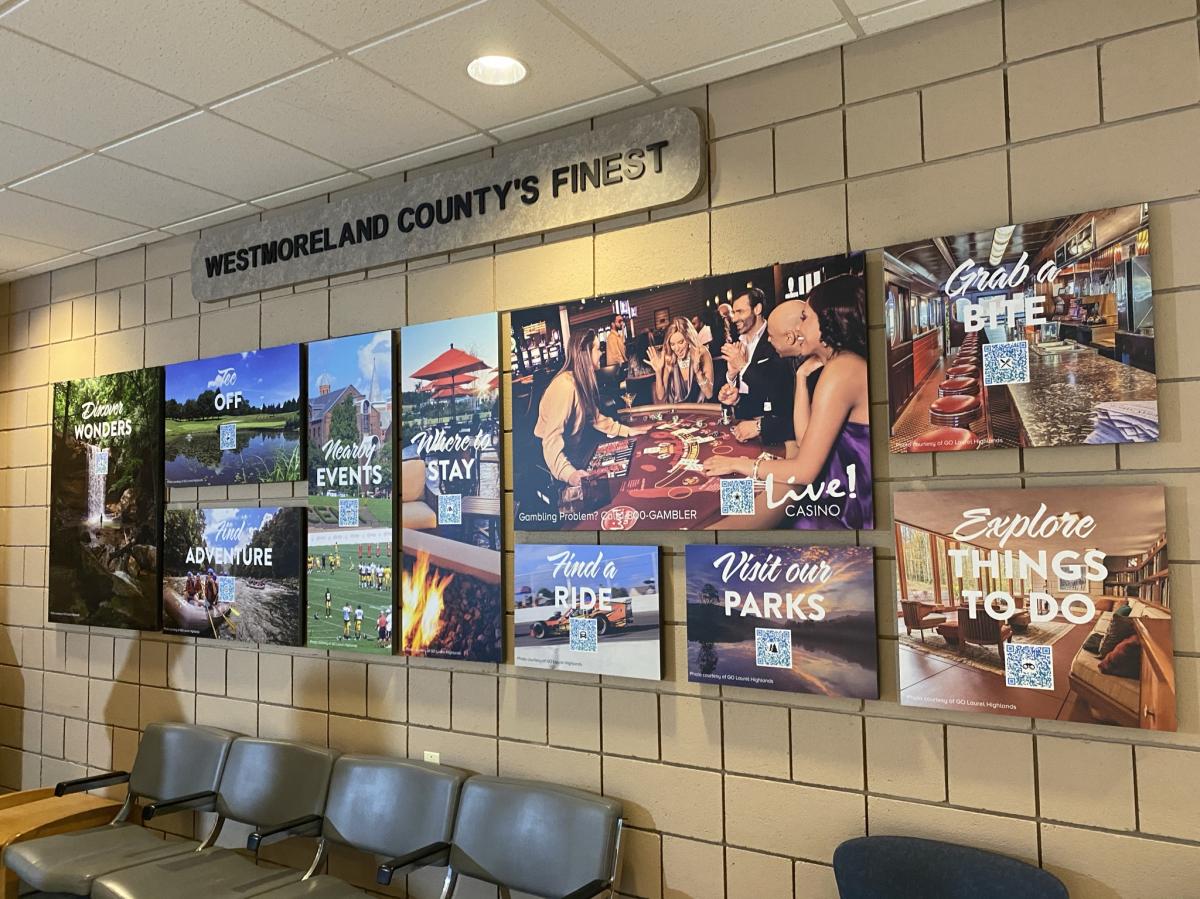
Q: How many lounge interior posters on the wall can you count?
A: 1